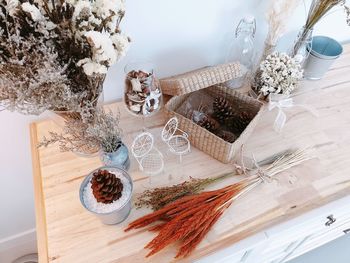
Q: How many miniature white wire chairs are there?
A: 2